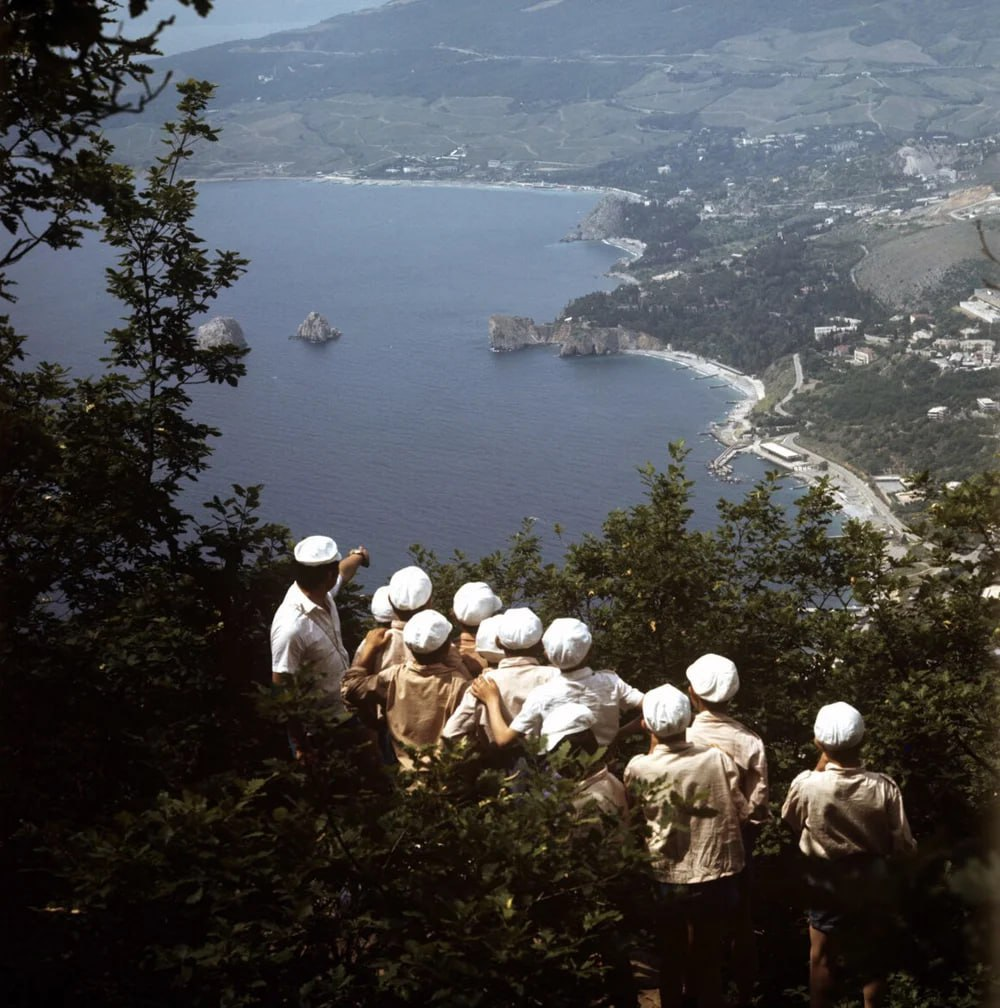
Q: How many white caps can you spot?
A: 12